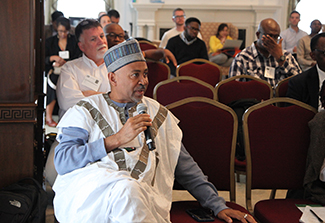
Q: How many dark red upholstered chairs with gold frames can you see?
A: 8